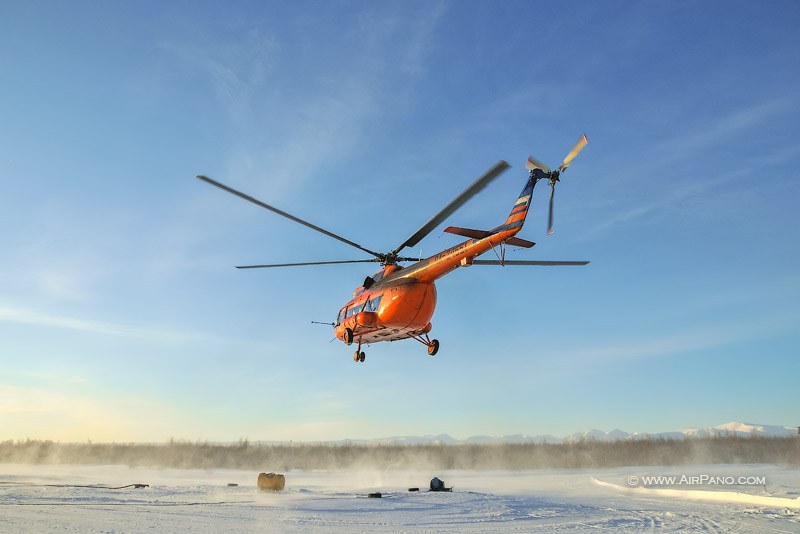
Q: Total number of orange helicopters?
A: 1